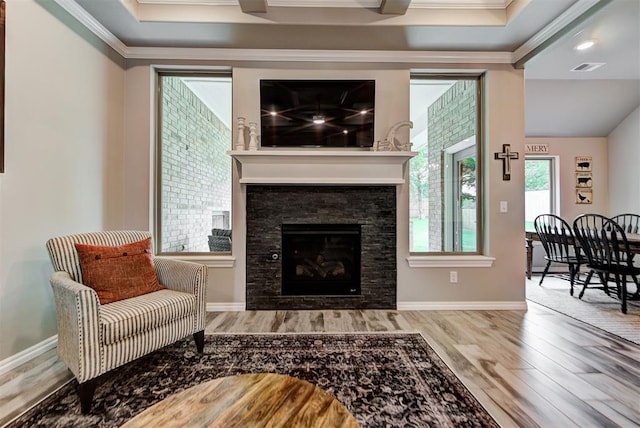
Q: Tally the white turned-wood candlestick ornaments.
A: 2